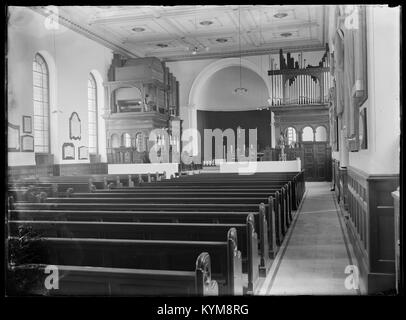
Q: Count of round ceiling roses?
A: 6